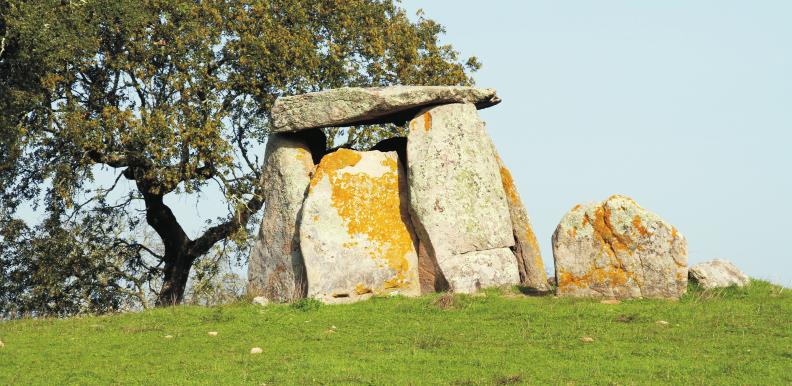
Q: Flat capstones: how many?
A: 1